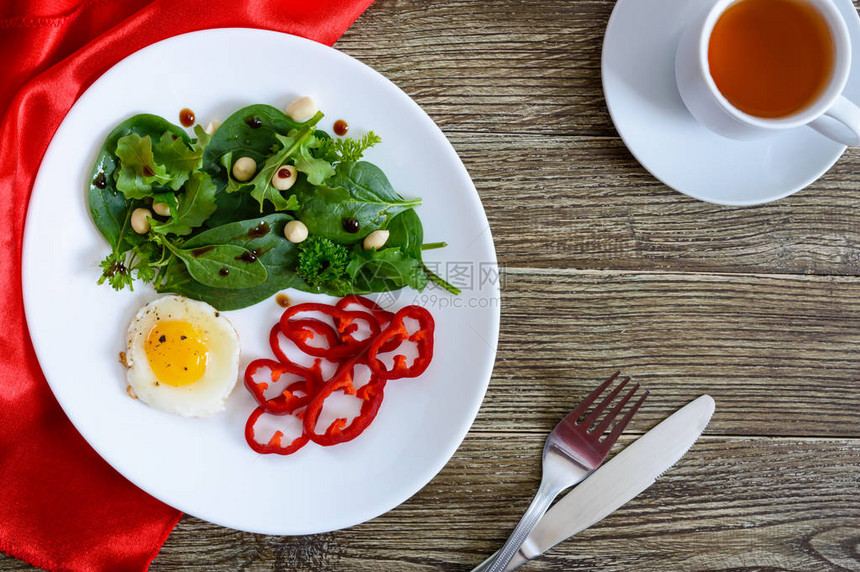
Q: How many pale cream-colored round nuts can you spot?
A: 8